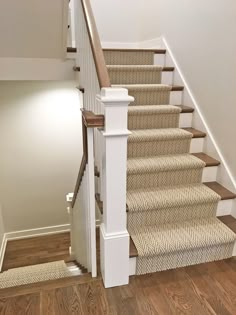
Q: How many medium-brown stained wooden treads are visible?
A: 8